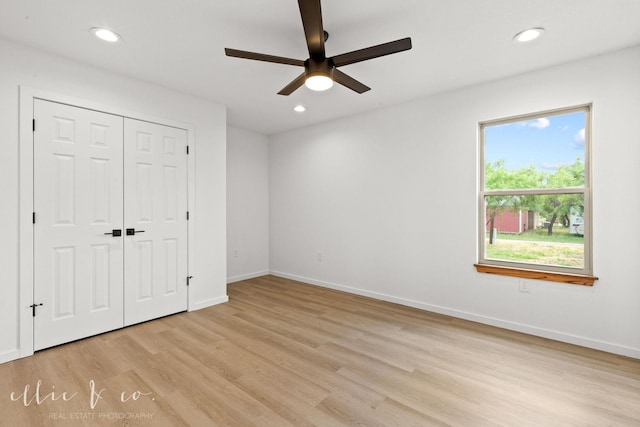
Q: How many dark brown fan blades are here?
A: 5